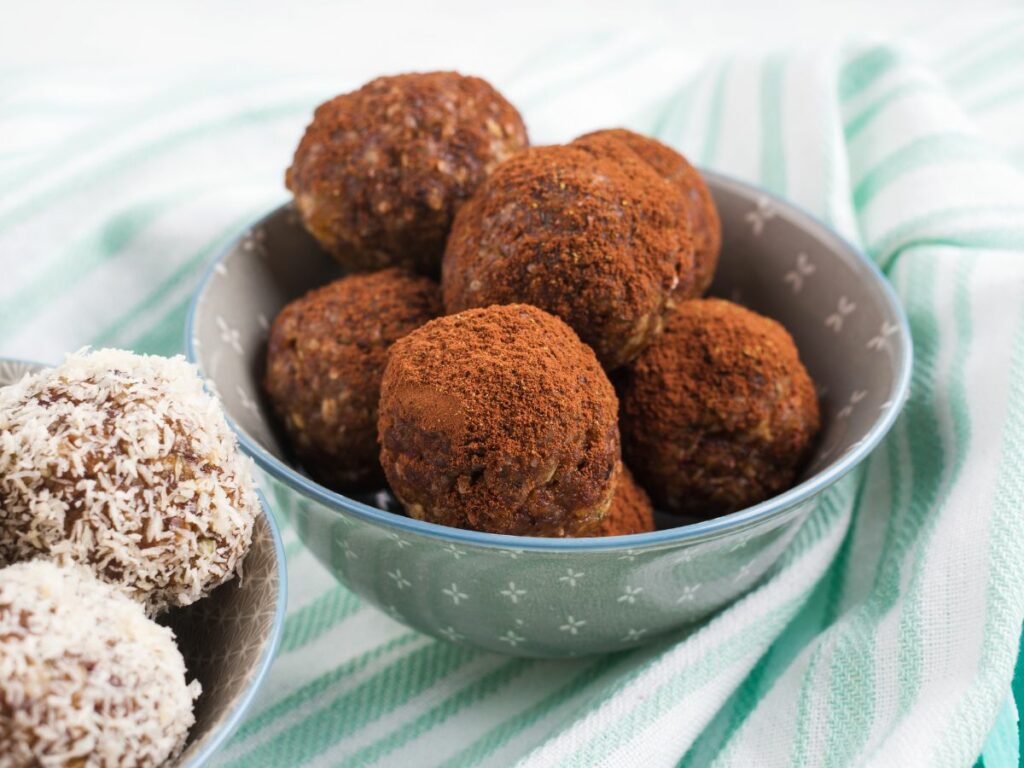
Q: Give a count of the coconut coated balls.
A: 2